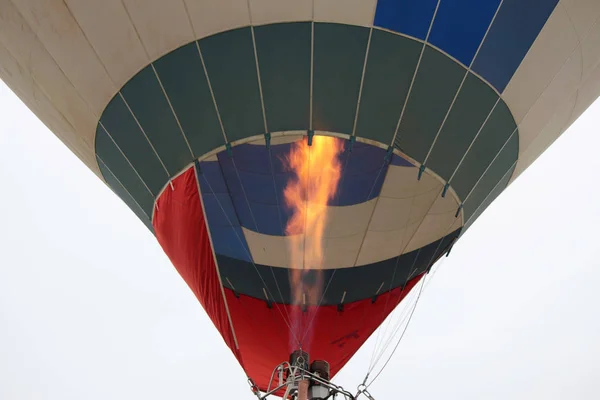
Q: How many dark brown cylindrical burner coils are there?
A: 2